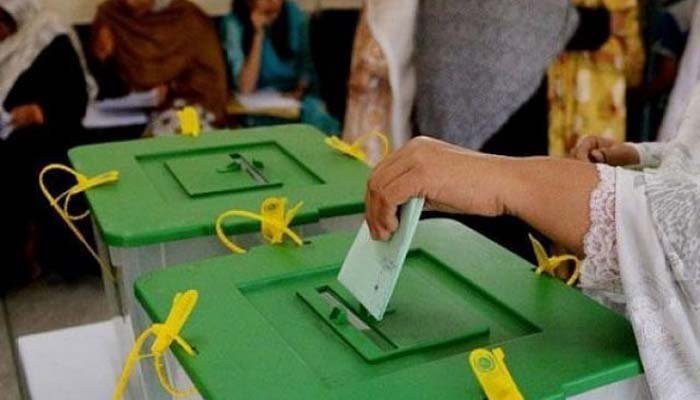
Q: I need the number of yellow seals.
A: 7